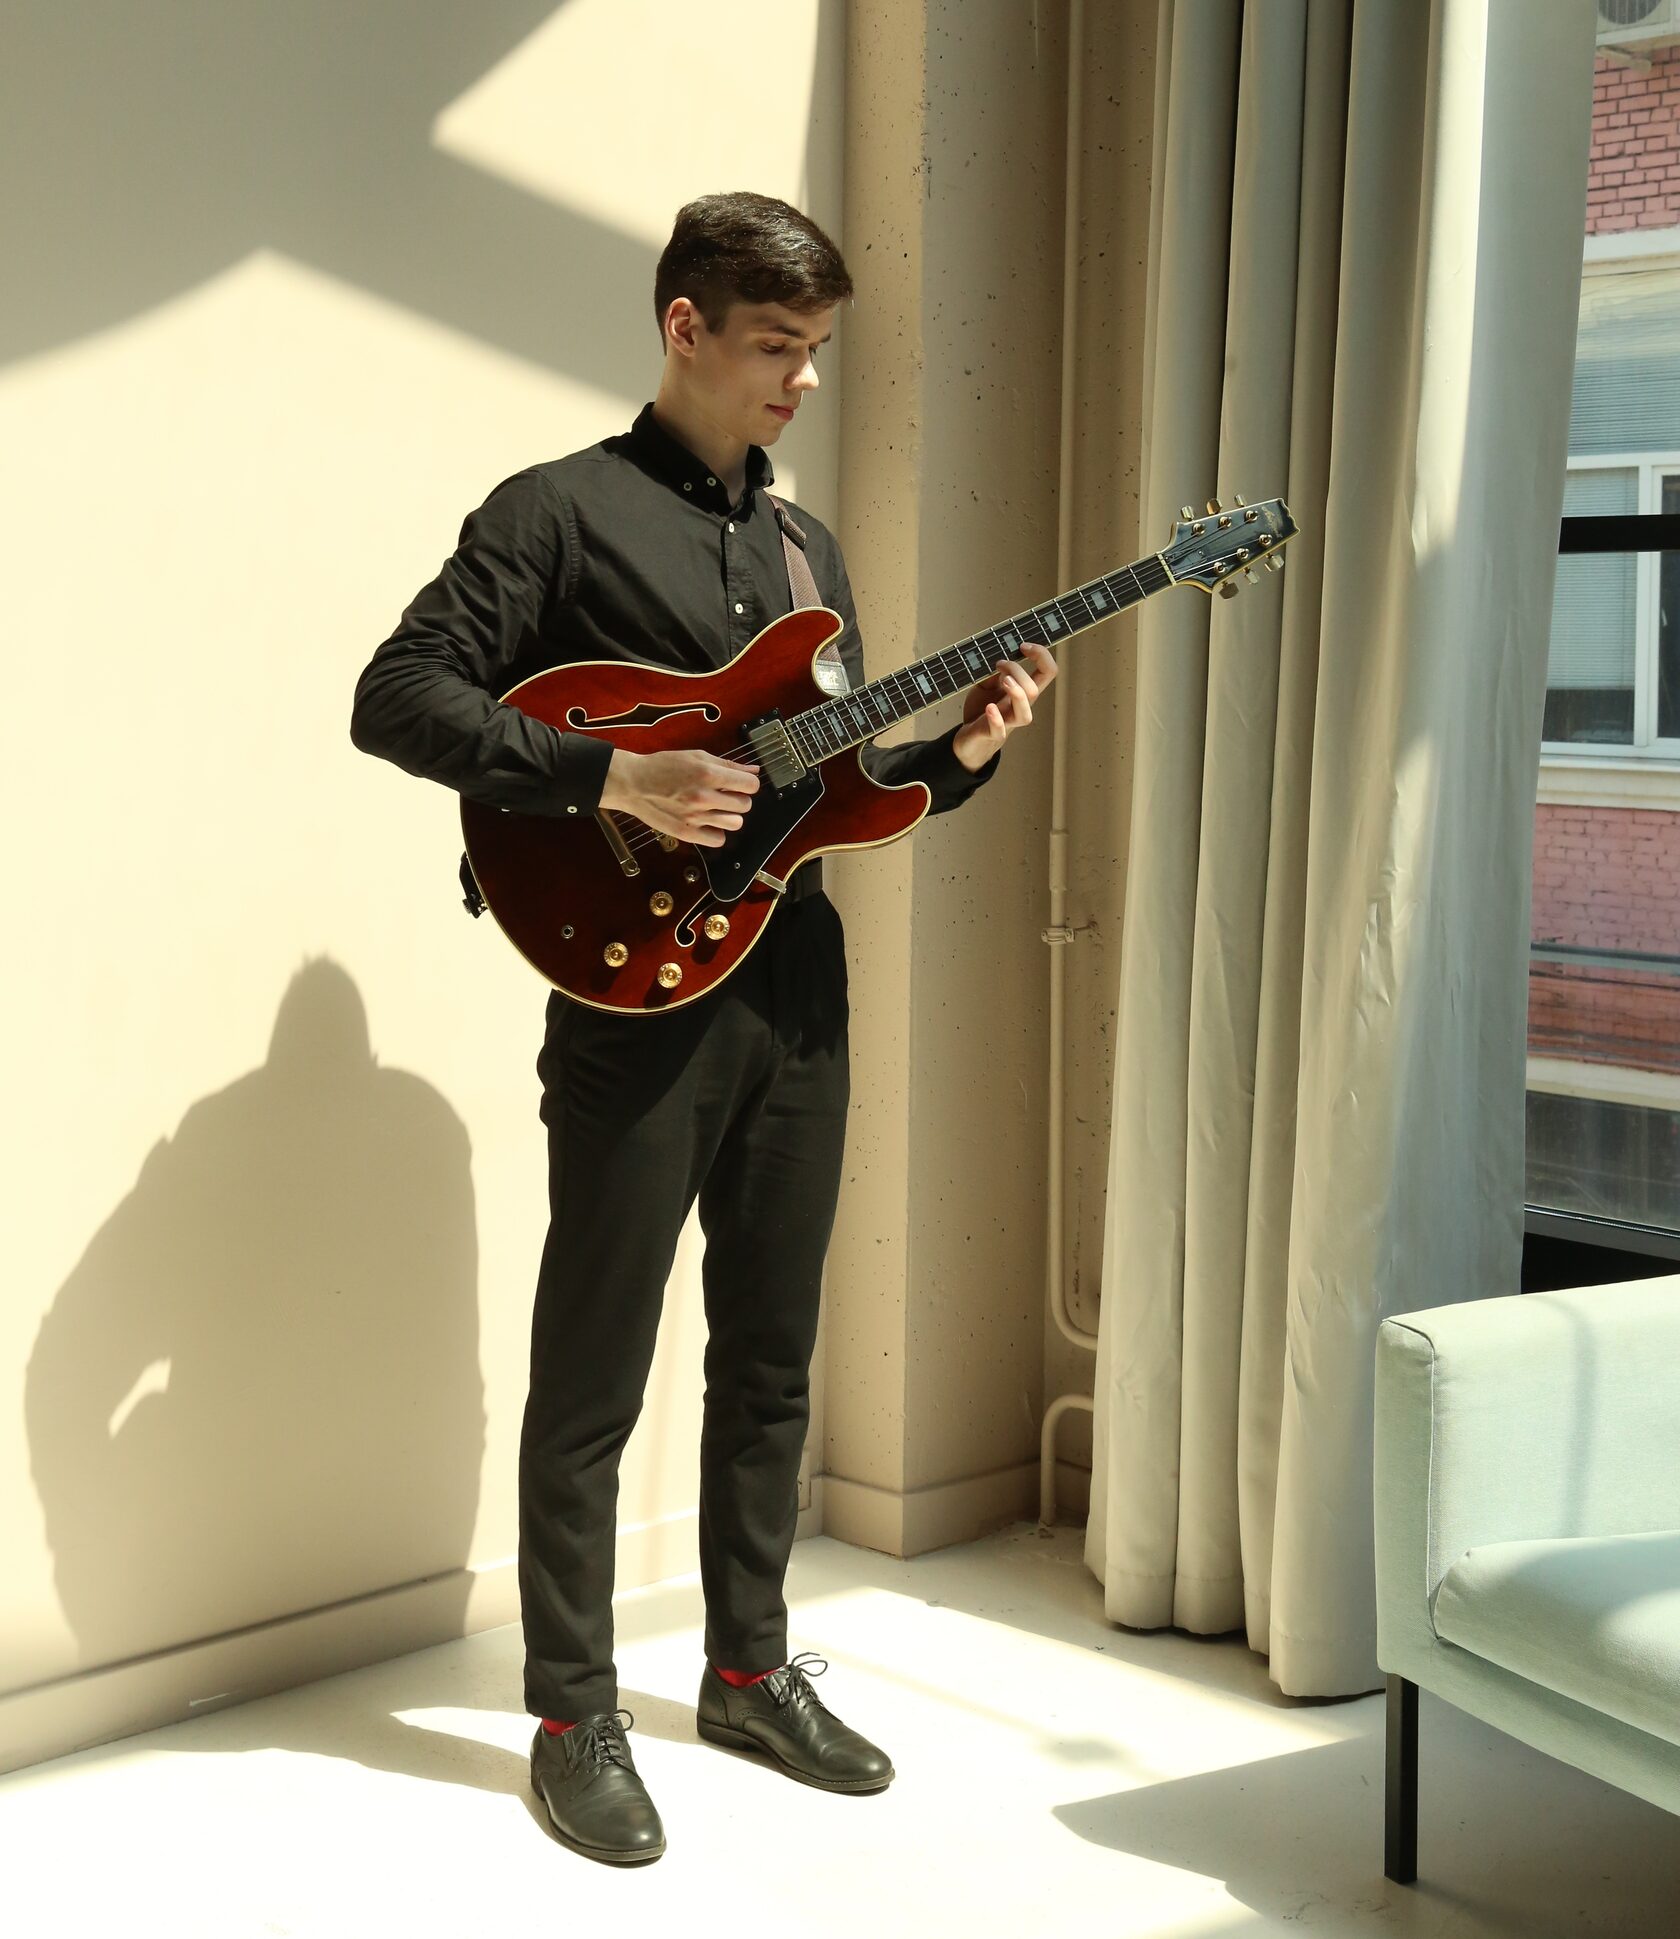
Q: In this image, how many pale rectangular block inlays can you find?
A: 9